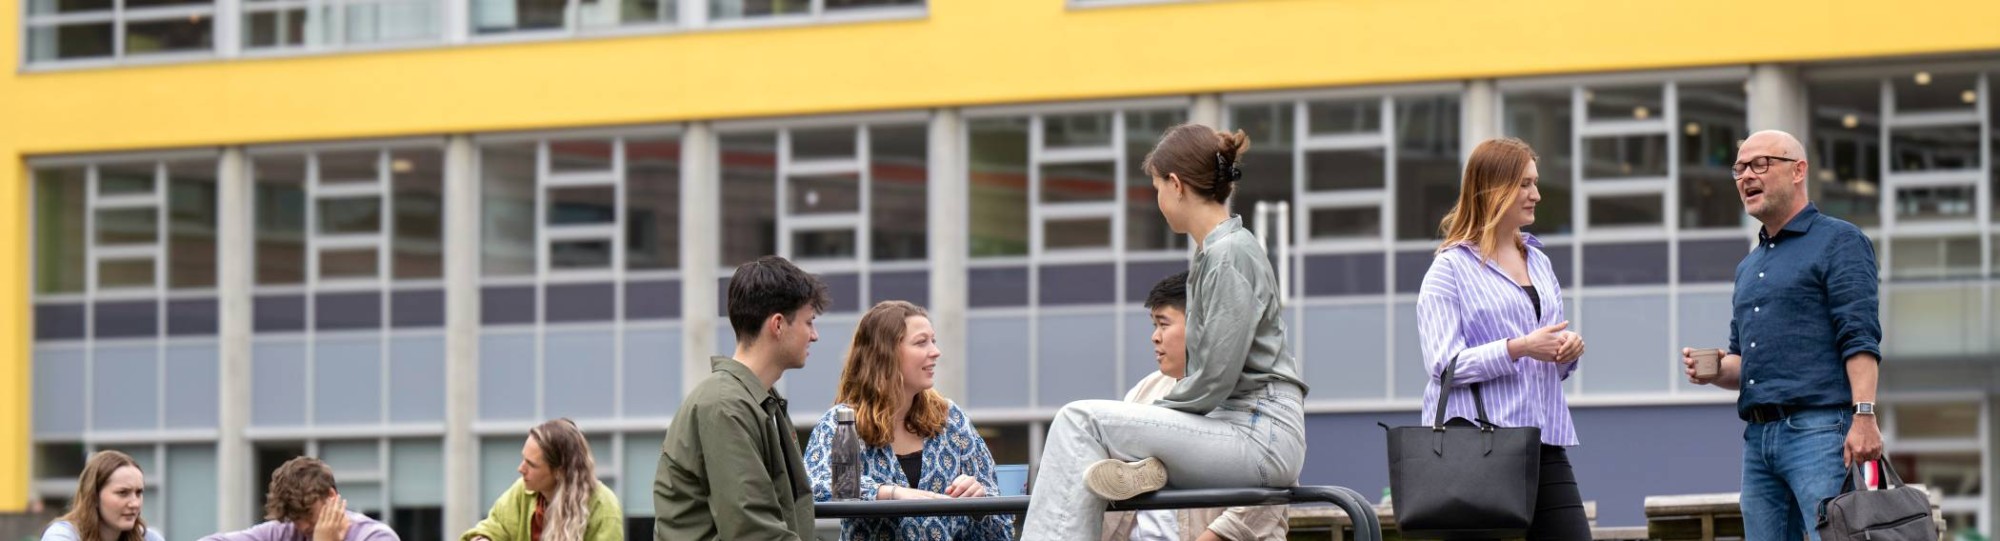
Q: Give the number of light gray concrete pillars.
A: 7